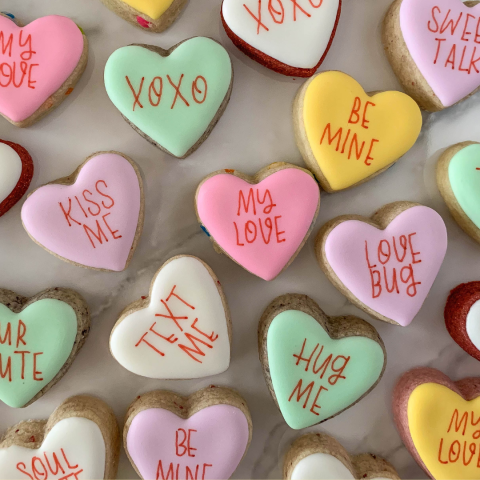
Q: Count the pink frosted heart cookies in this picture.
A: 2